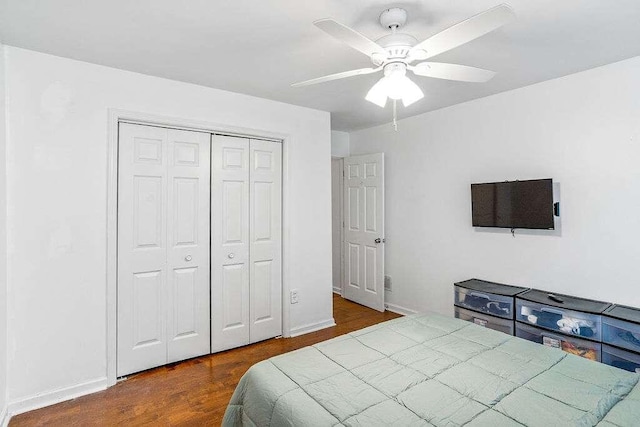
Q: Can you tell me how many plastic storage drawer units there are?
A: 3